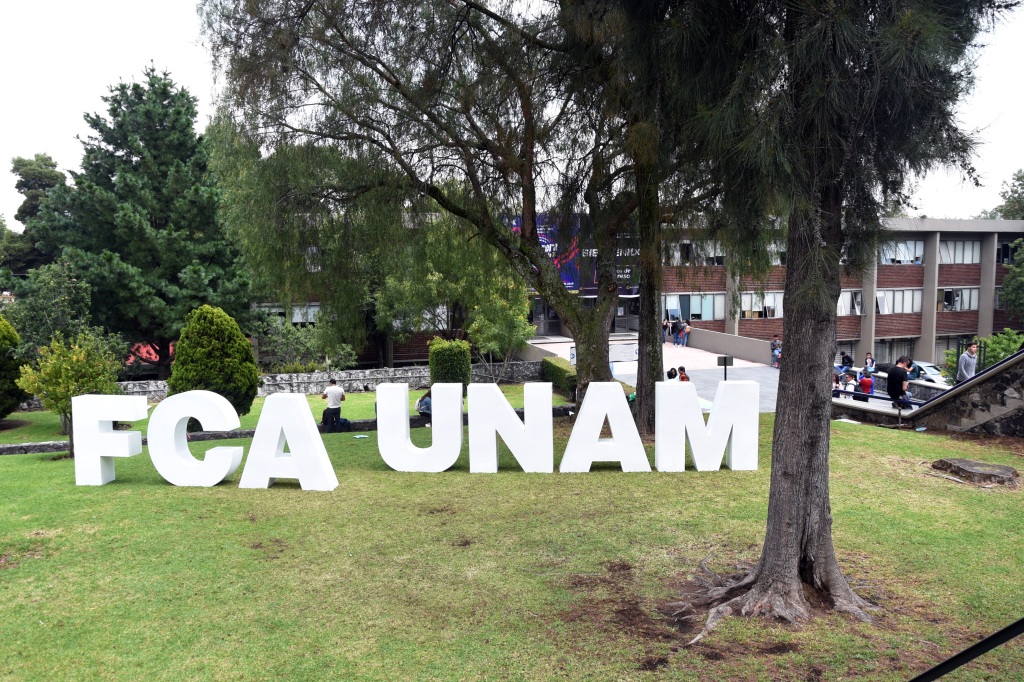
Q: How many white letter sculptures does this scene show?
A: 7